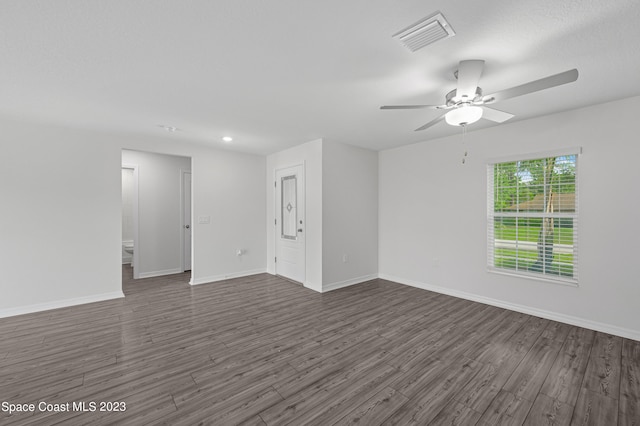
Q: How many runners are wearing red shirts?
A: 0